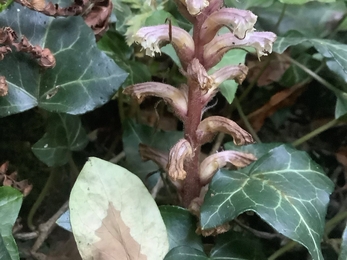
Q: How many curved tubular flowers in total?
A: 11